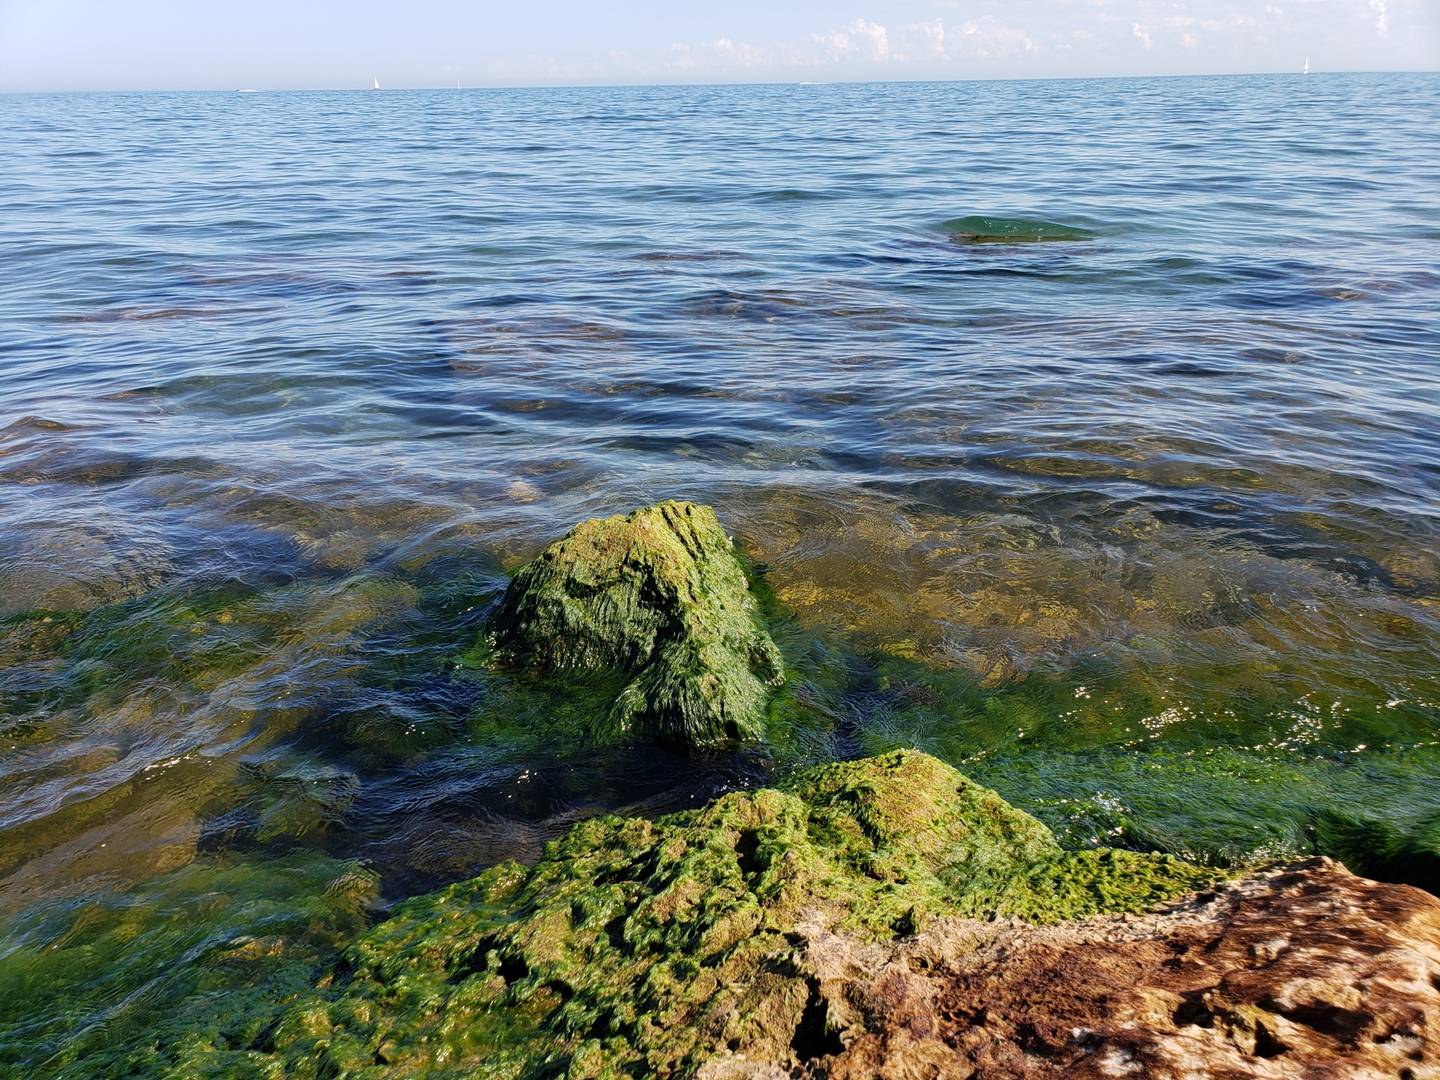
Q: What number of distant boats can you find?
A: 5